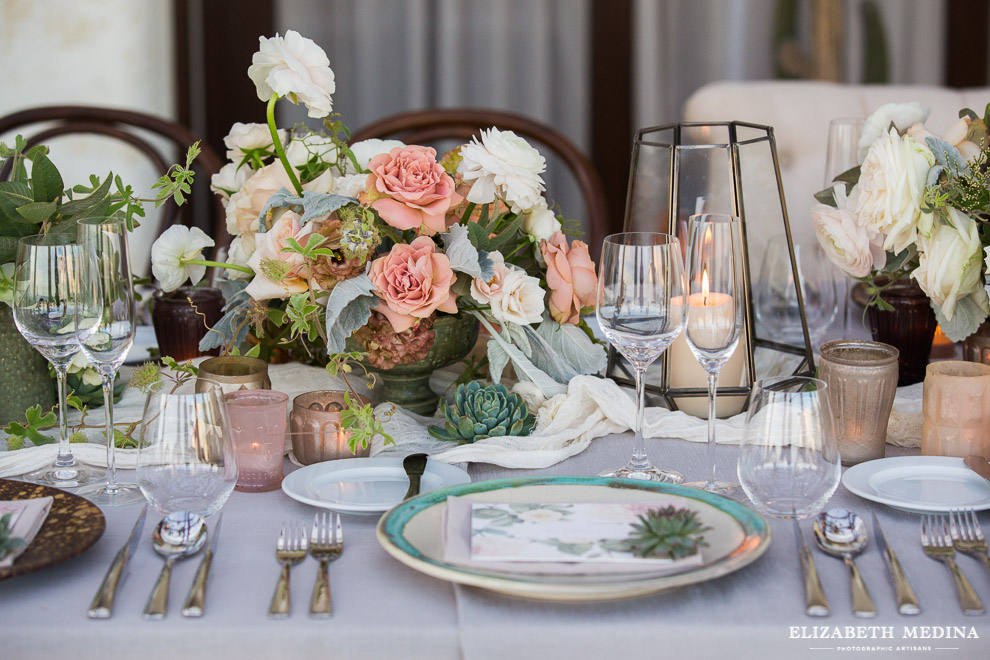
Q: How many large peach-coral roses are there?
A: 3